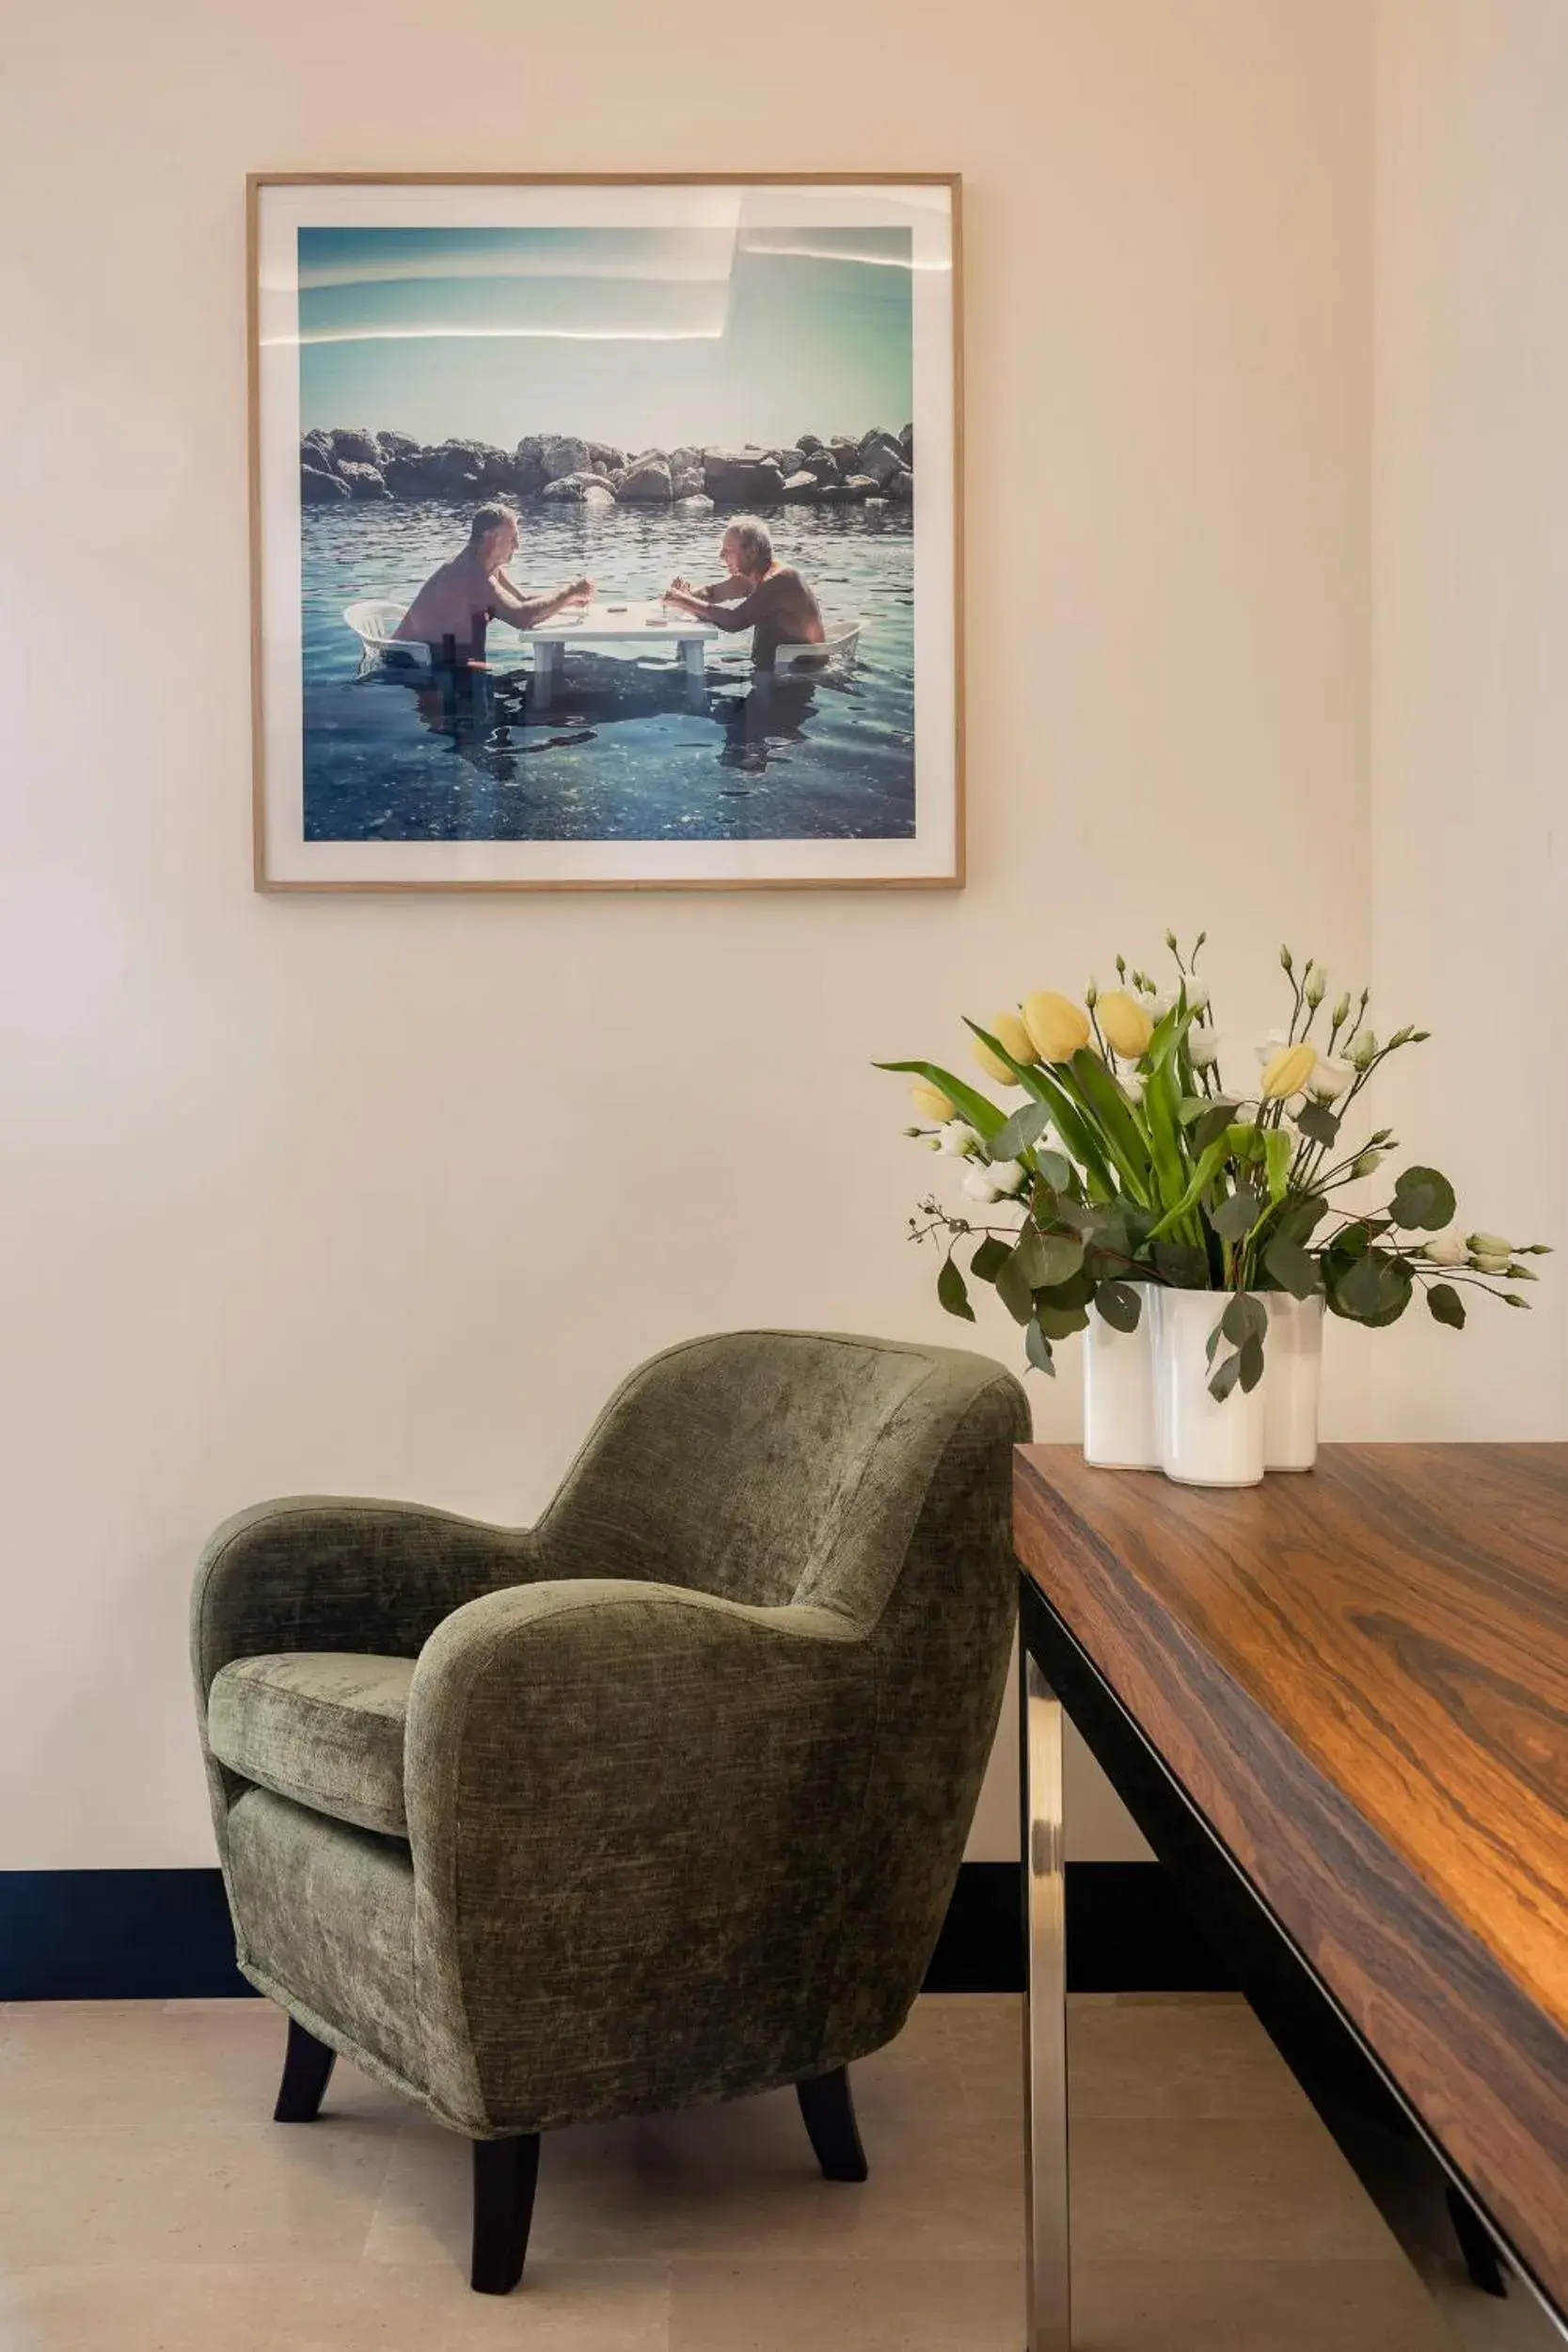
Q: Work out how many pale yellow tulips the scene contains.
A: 6